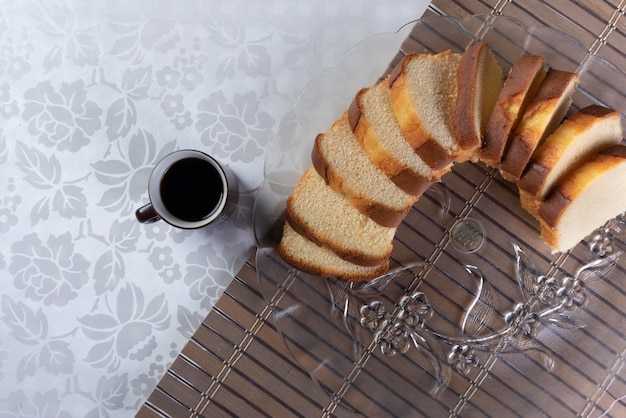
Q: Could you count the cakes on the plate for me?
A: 10